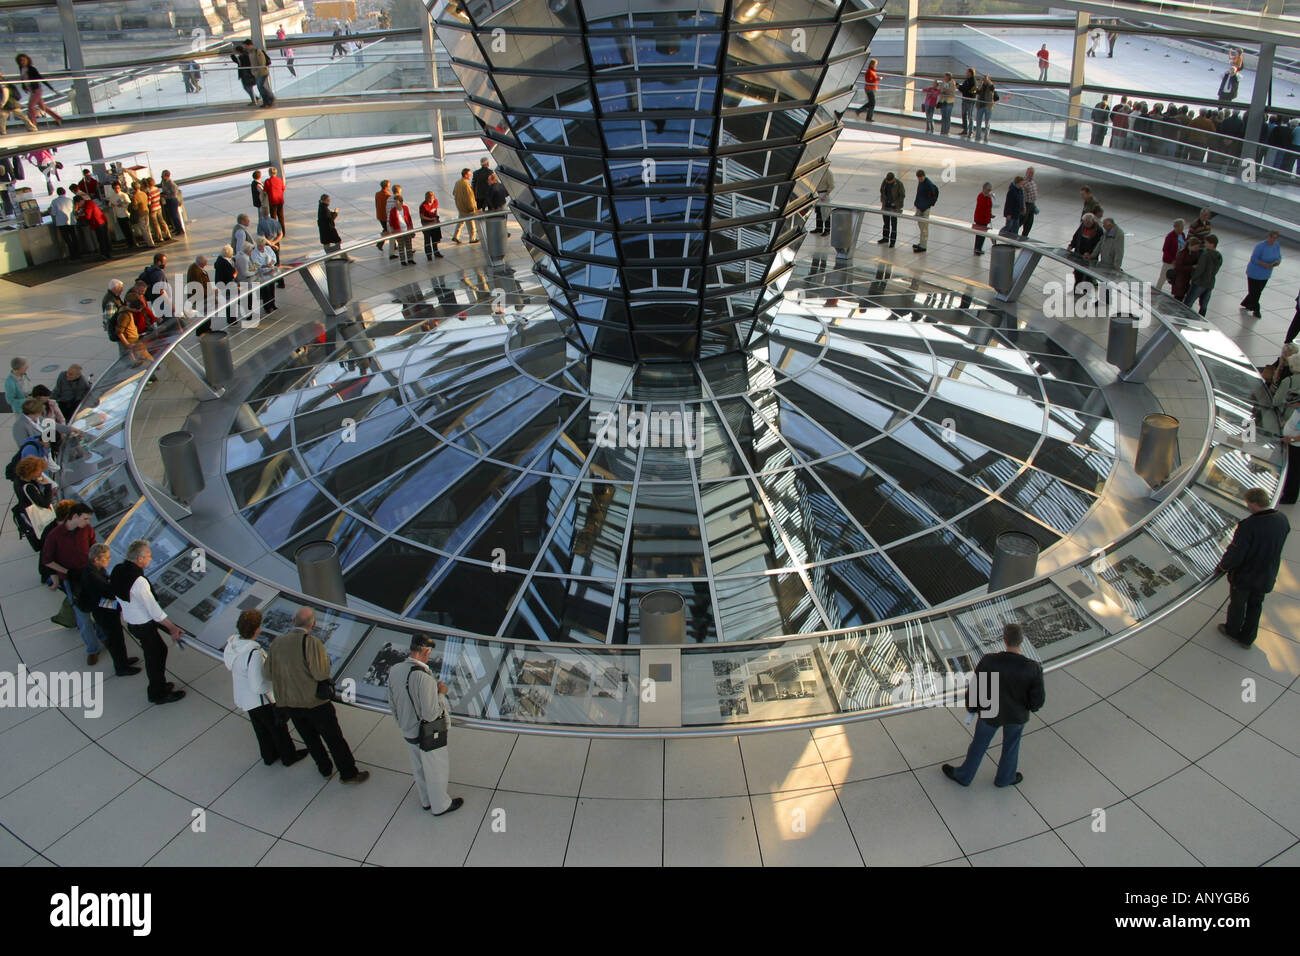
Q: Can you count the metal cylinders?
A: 11